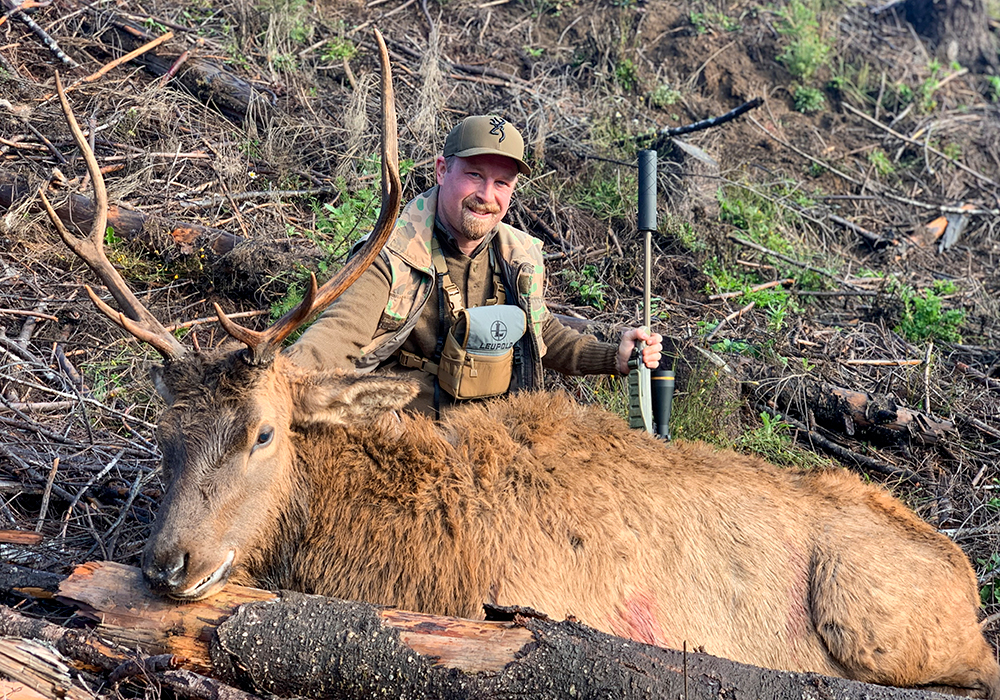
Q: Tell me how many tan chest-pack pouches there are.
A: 1